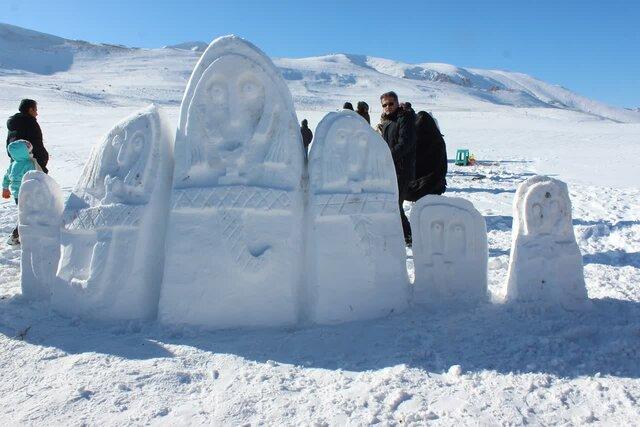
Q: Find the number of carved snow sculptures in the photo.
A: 6